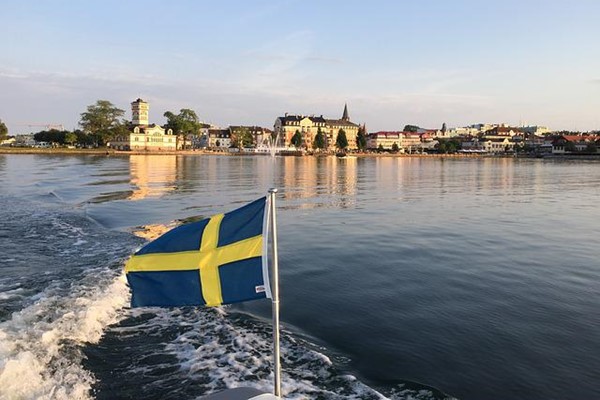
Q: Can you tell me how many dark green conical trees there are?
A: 4